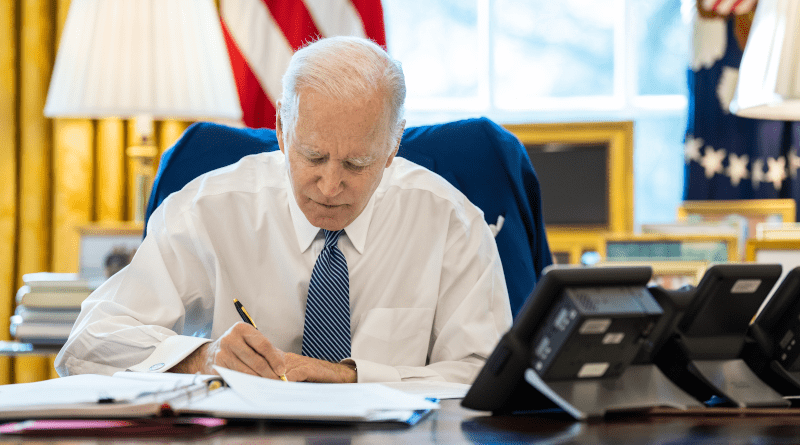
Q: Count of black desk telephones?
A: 3